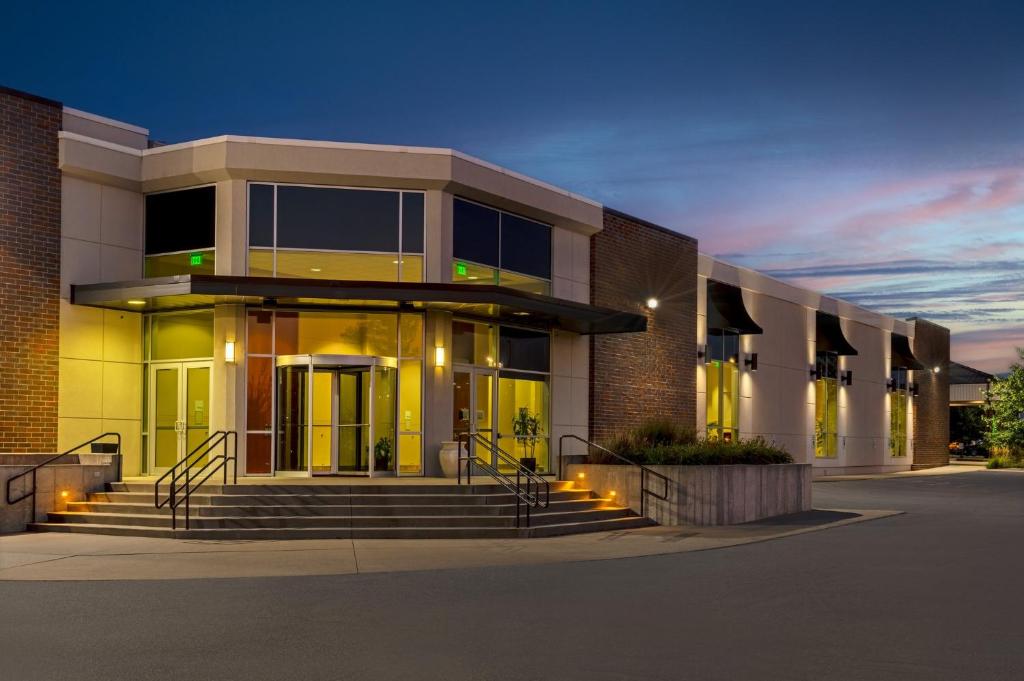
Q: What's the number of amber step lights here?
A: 3